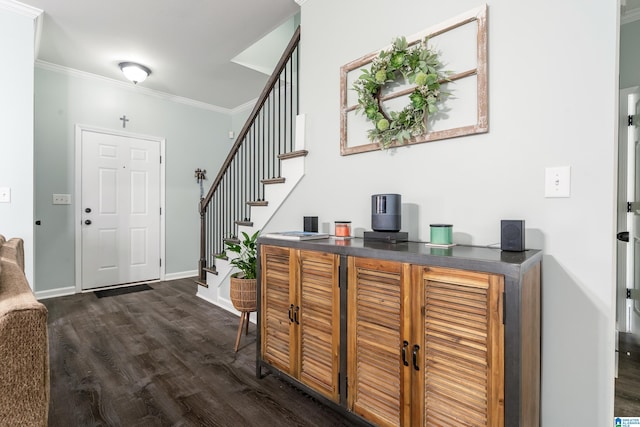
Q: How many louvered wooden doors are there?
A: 4